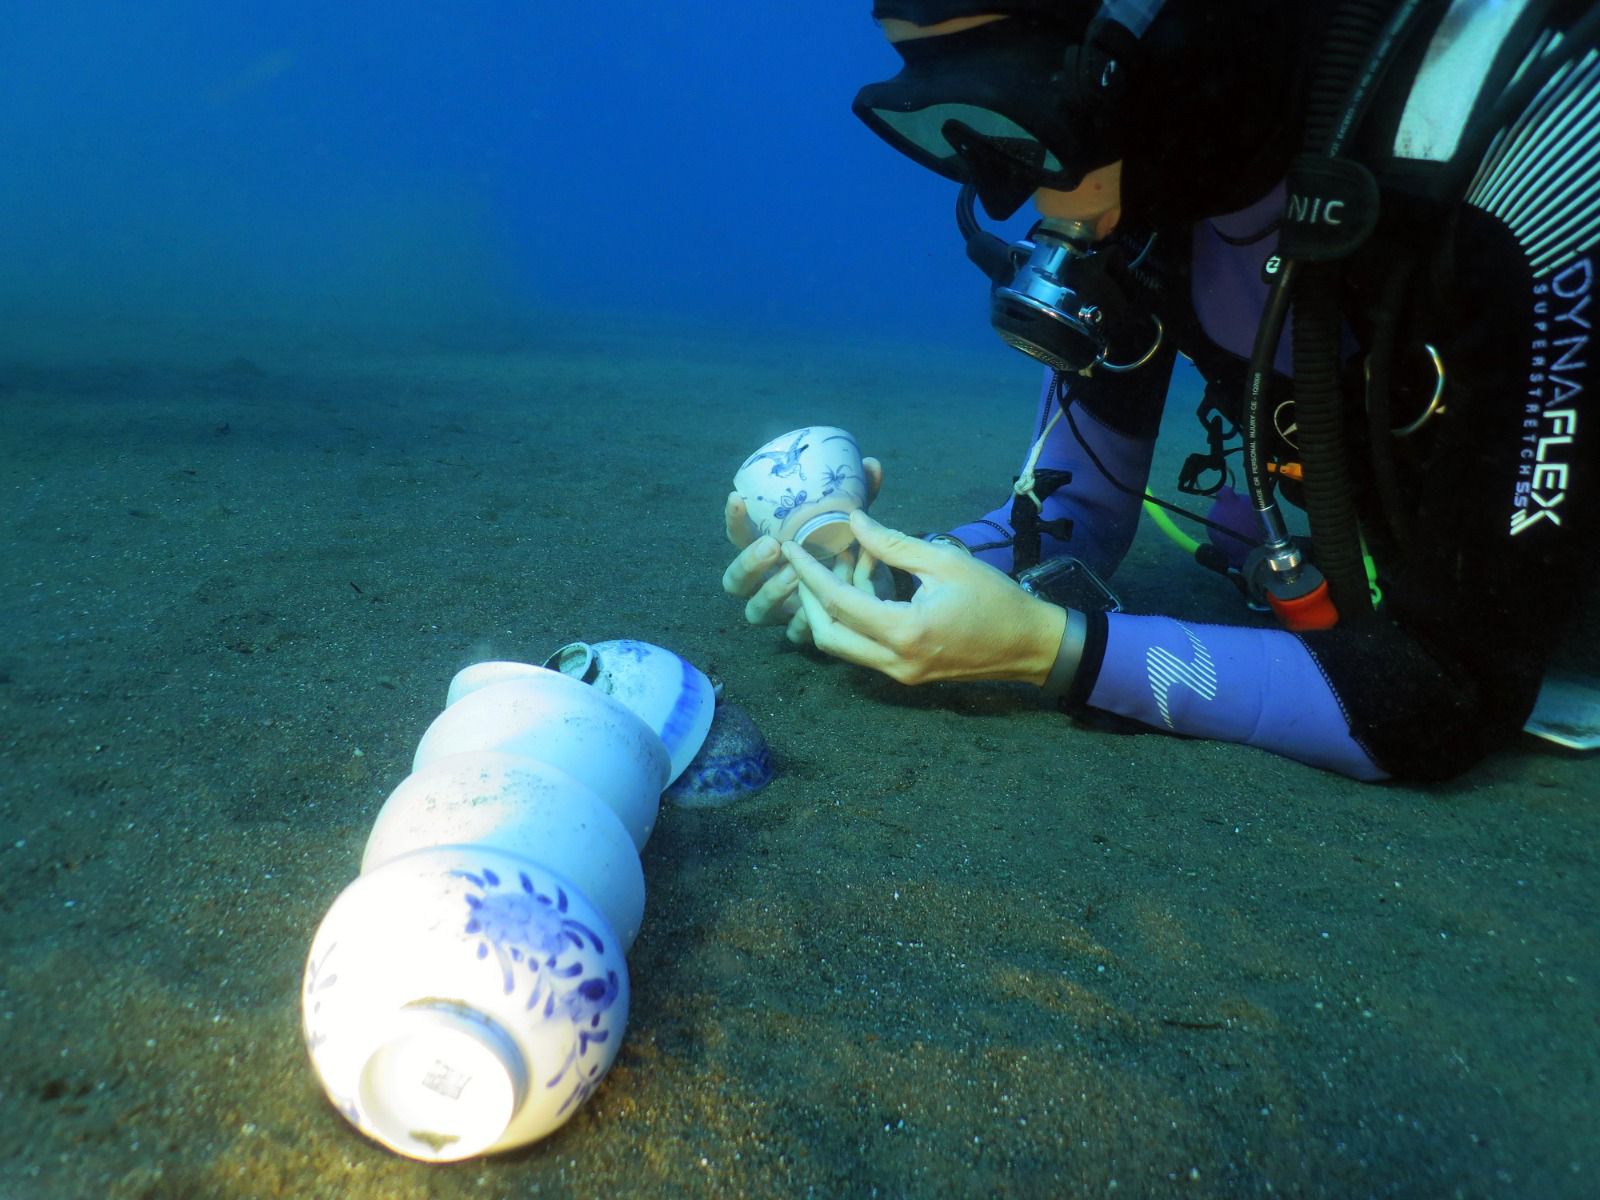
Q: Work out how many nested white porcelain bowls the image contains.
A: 4